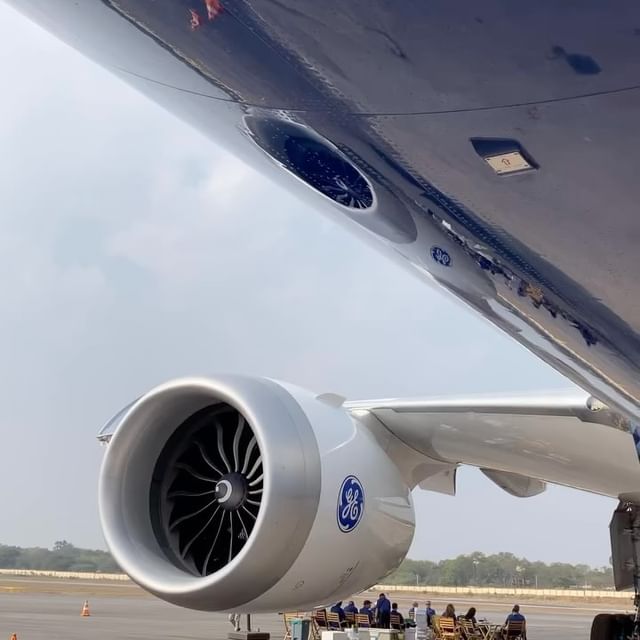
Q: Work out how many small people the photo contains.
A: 10